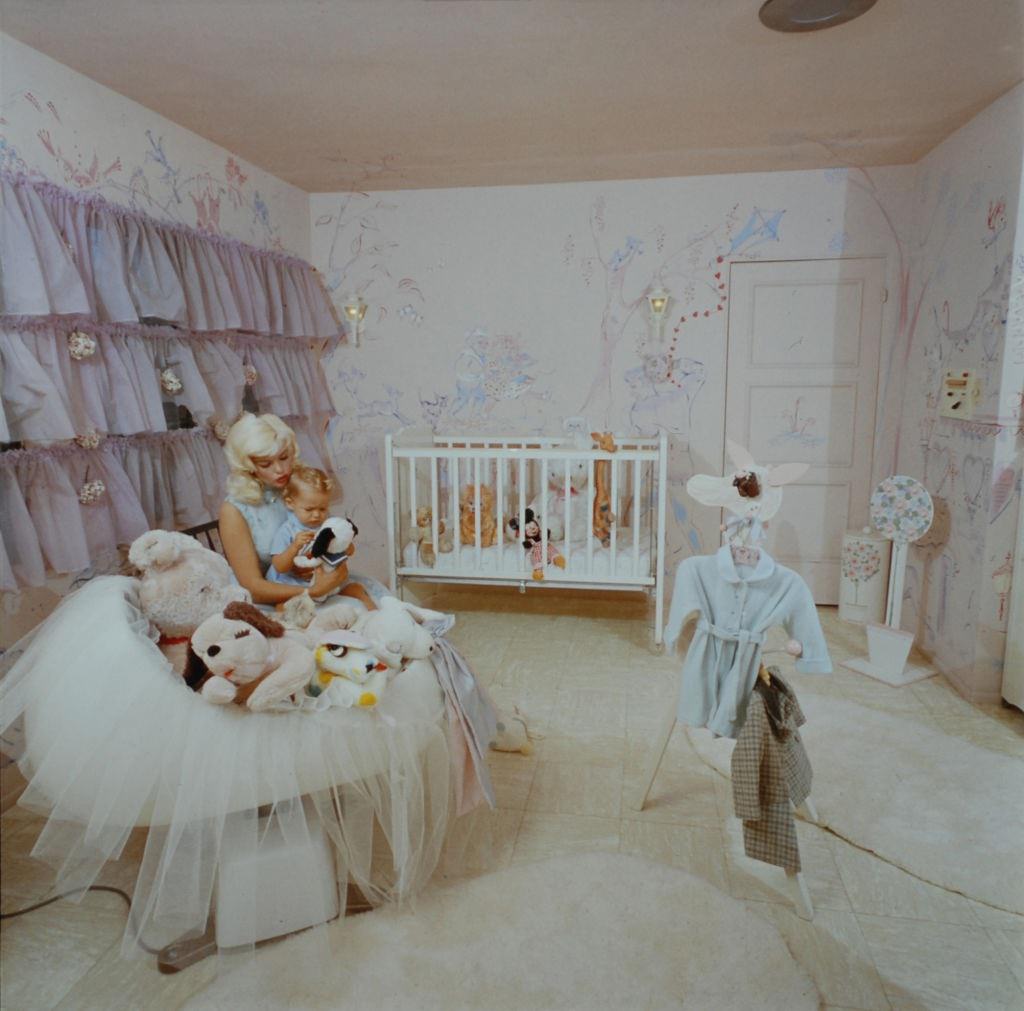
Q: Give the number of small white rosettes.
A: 6